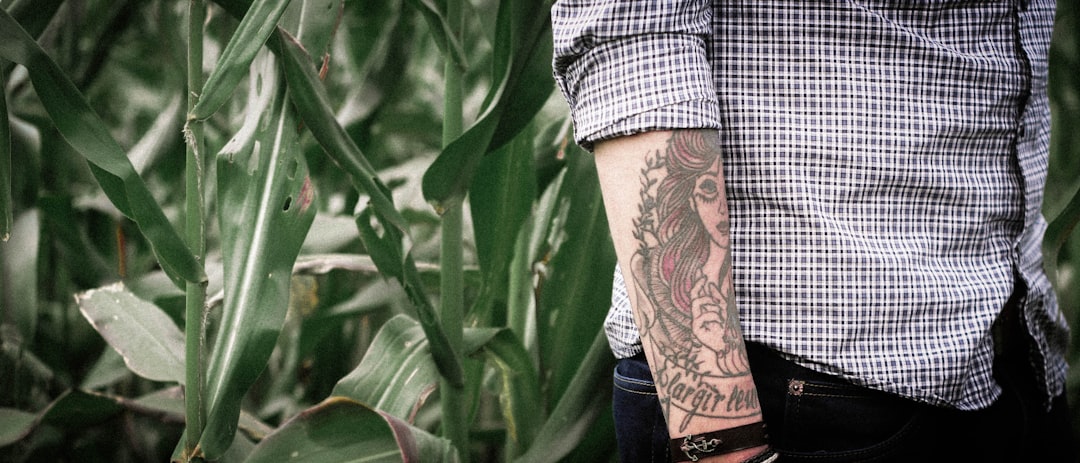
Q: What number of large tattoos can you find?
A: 1